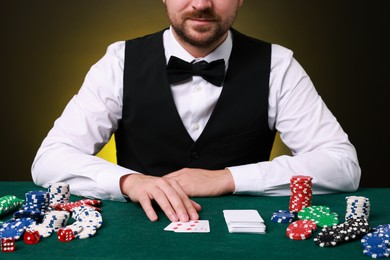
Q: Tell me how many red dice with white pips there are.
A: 3